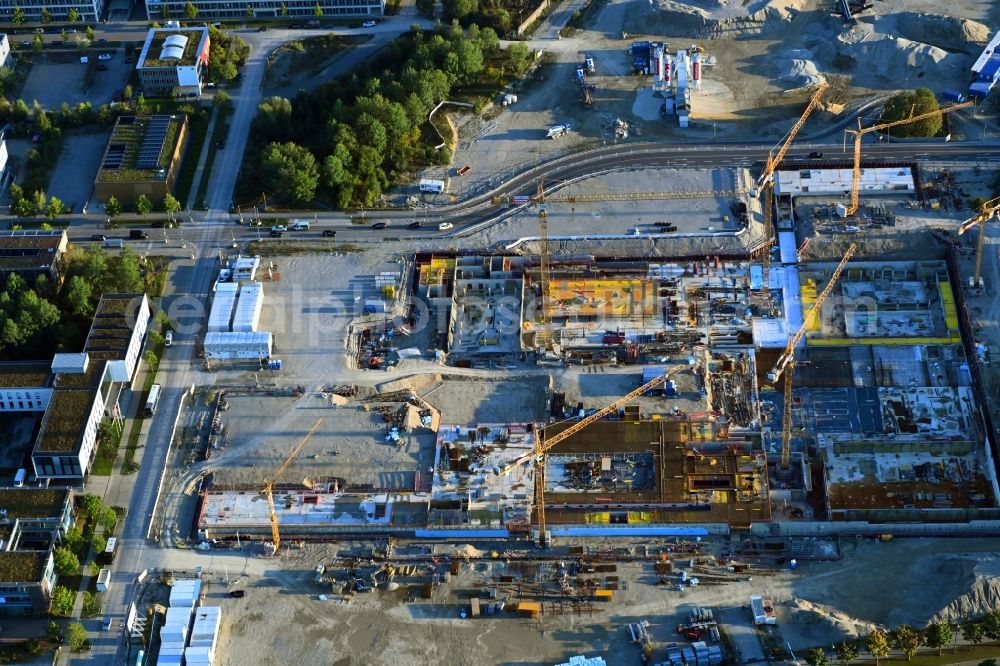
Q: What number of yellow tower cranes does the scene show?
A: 7